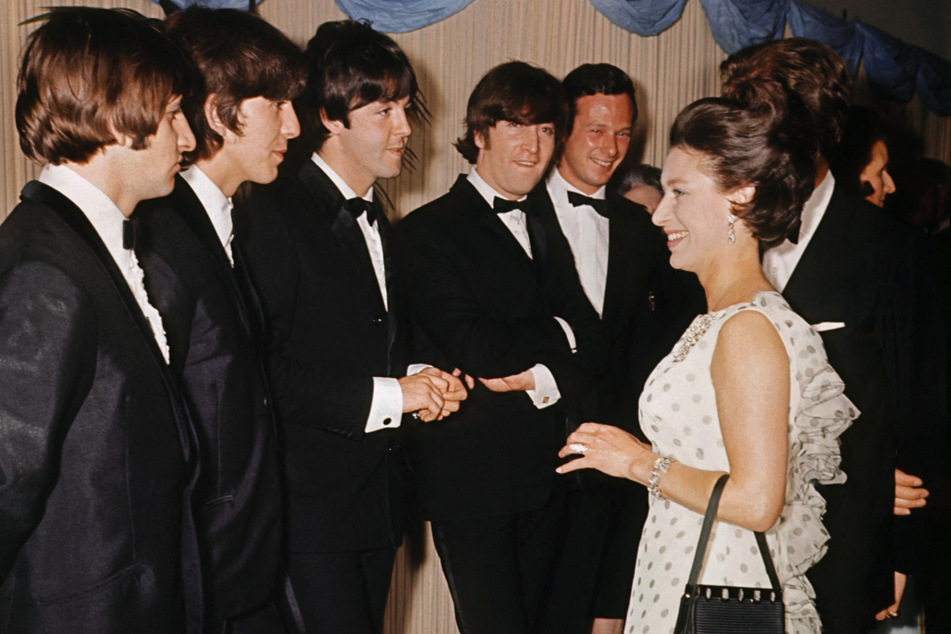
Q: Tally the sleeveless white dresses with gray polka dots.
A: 1